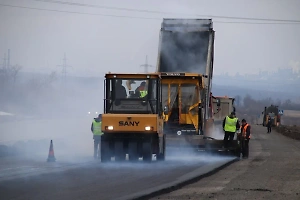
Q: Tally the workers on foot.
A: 4